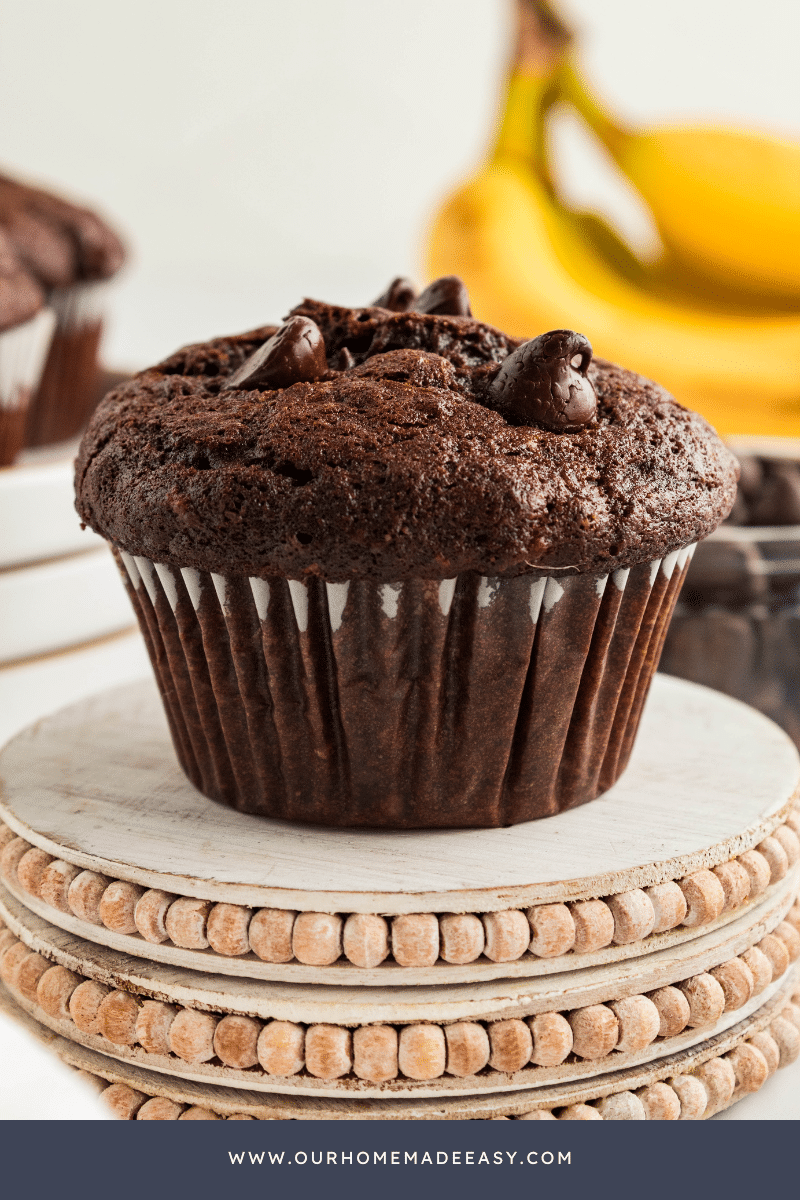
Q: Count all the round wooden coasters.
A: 3